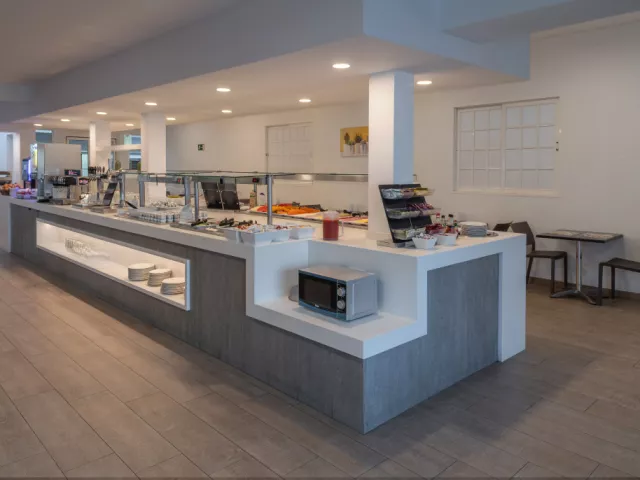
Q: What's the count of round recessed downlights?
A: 11